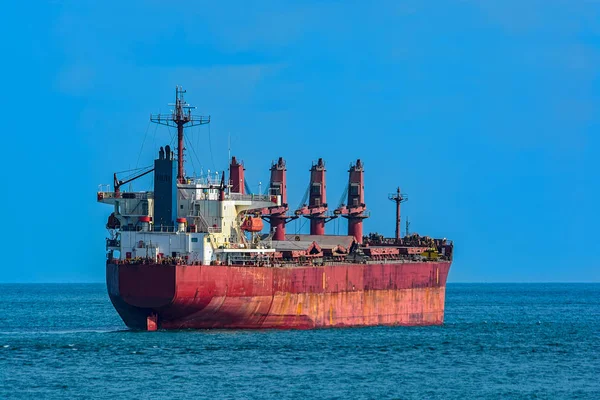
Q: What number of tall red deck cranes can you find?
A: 4